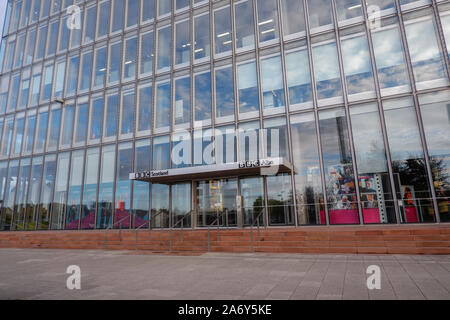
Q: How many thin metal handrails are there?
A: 5